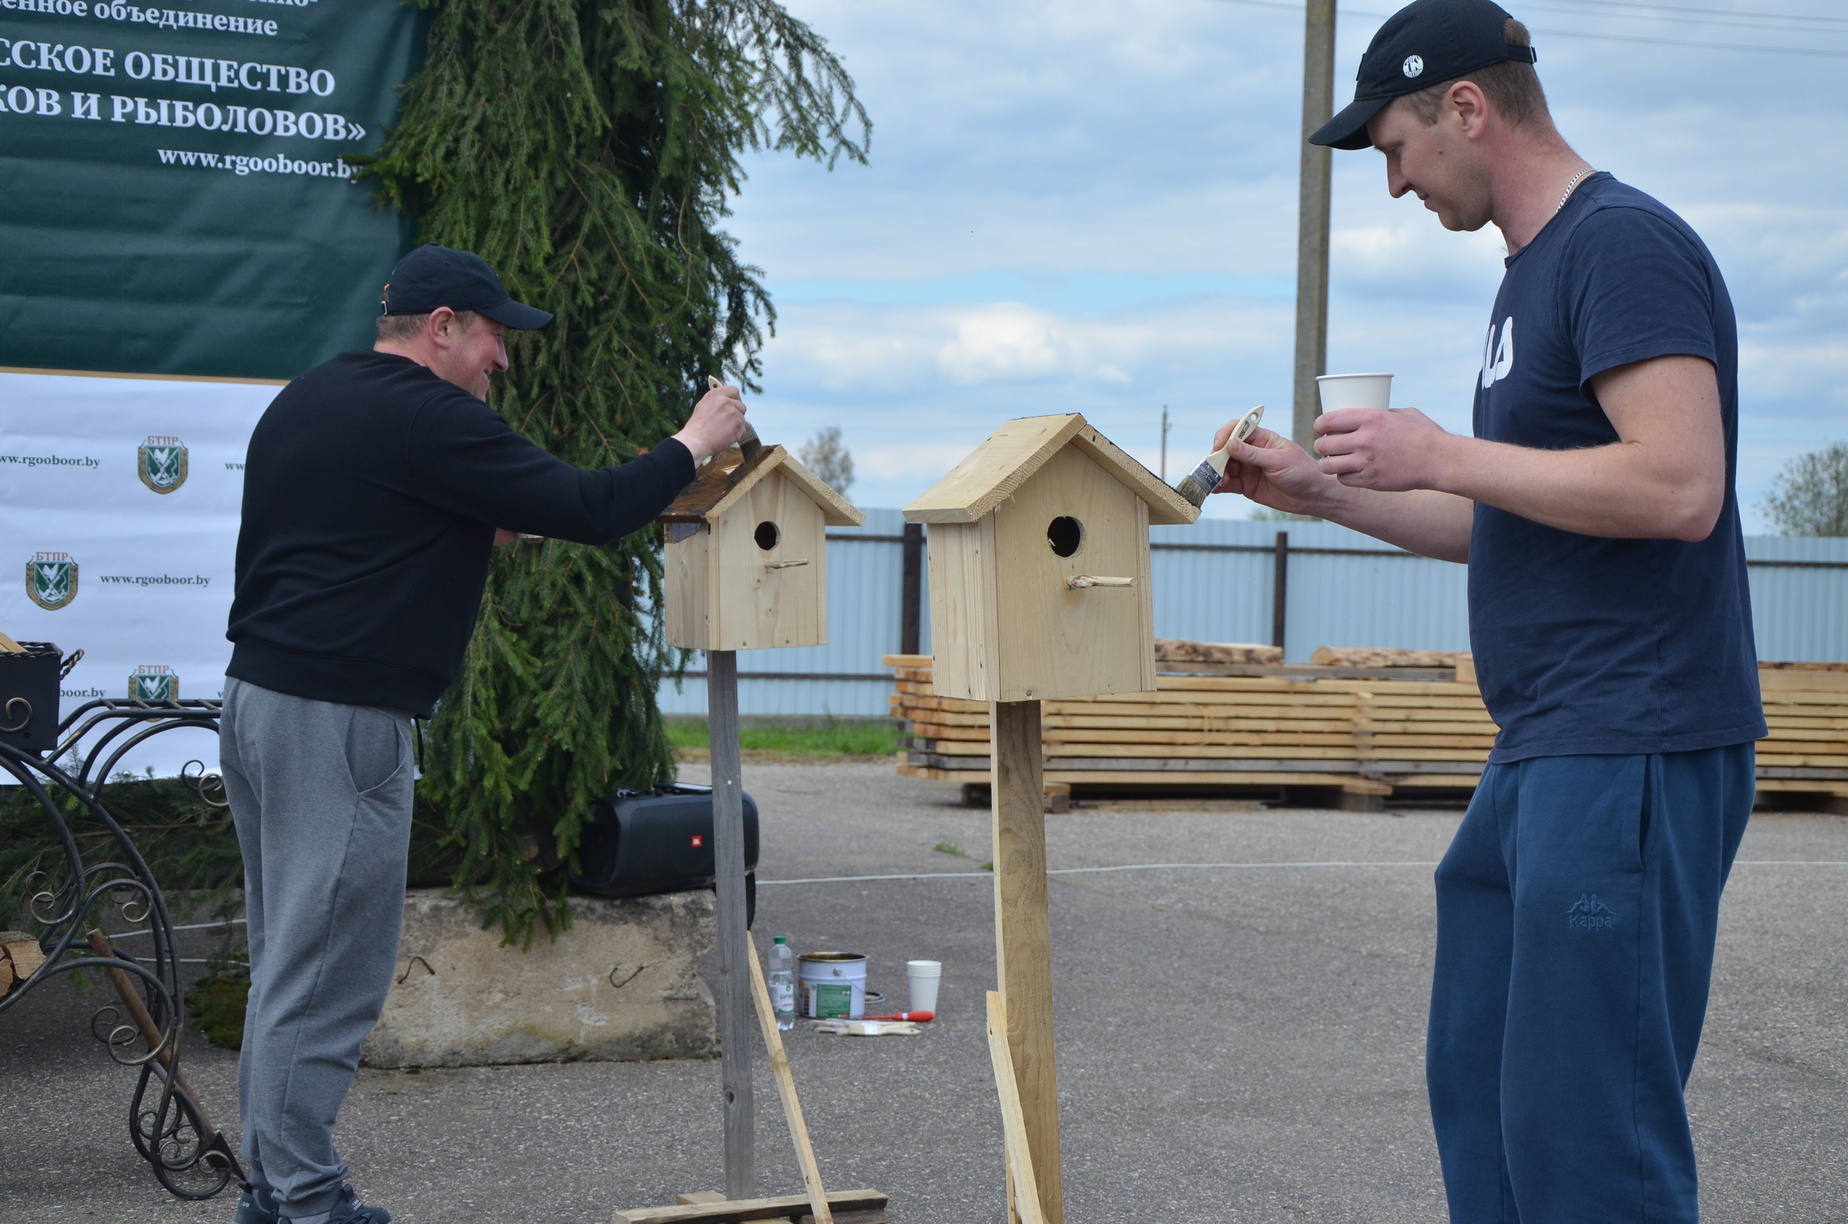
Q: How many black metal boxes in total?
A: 1